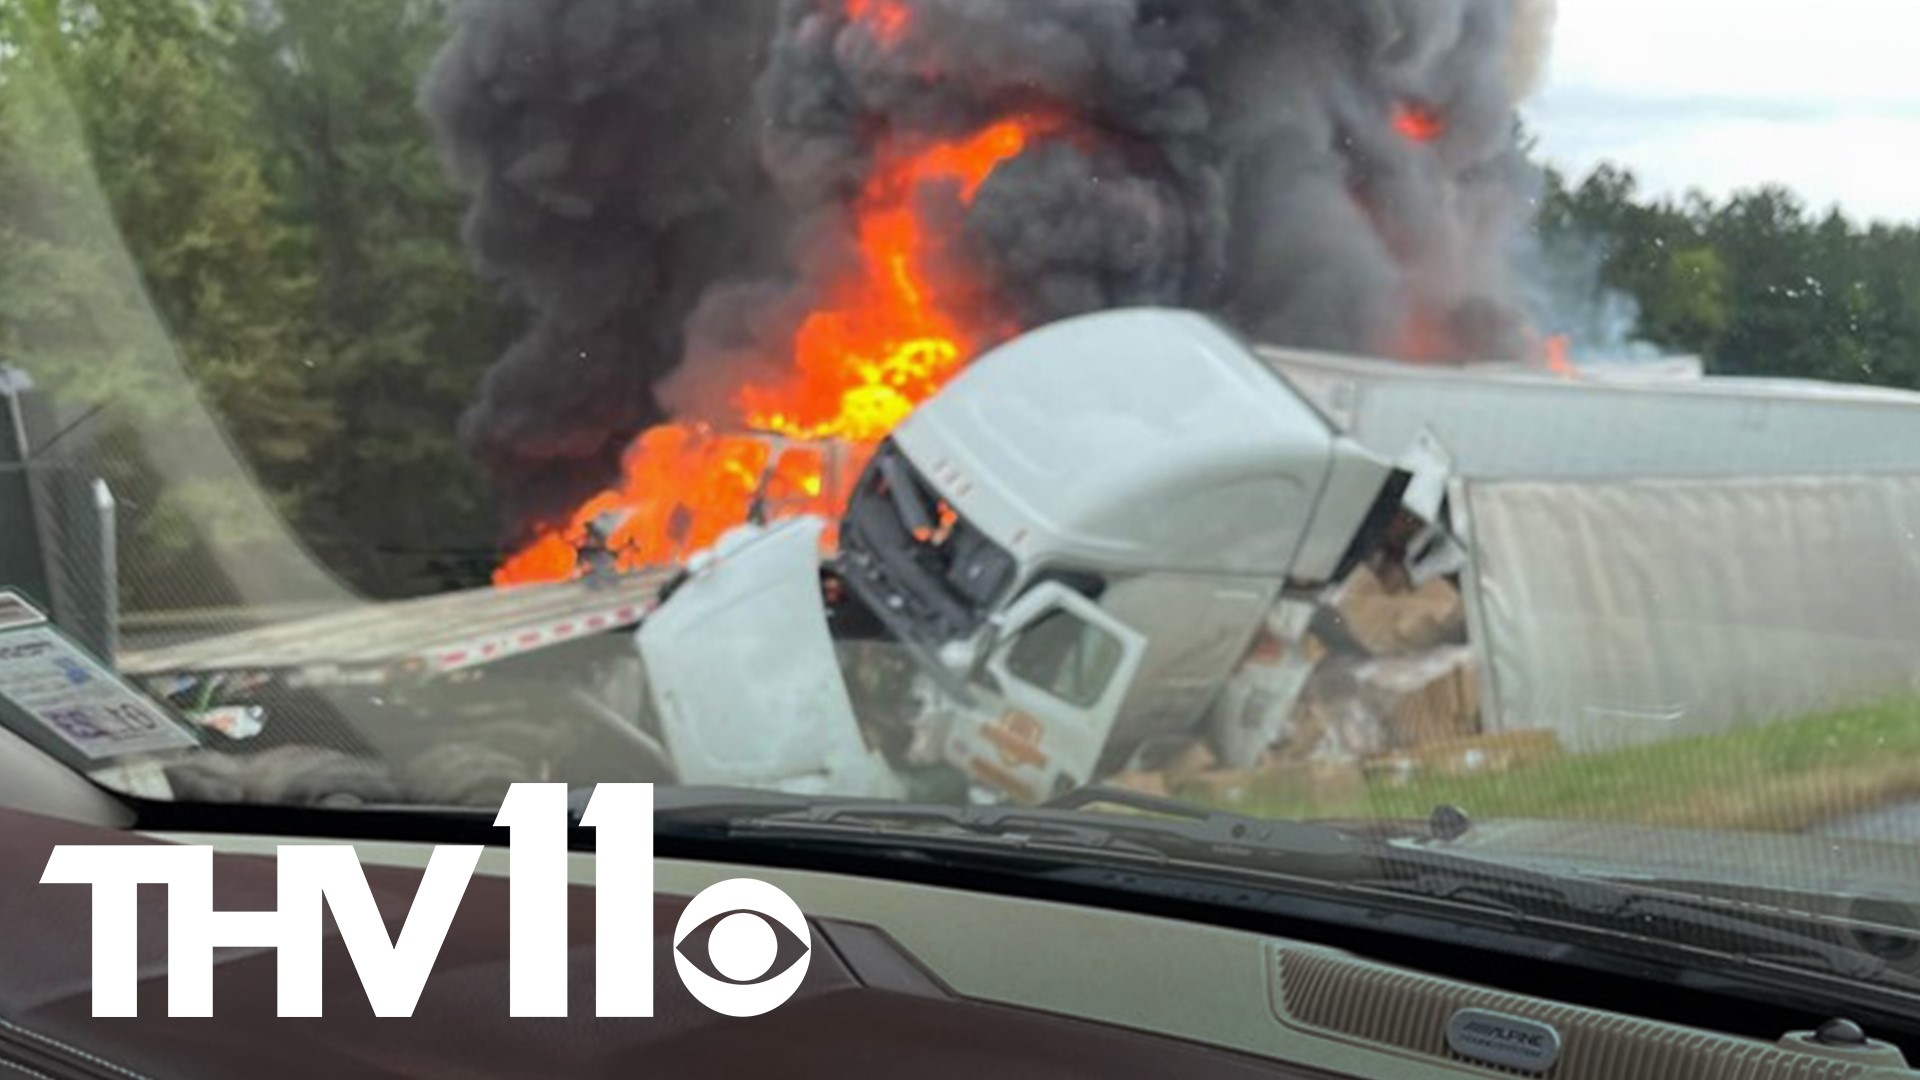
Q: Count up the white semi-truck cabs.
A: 1